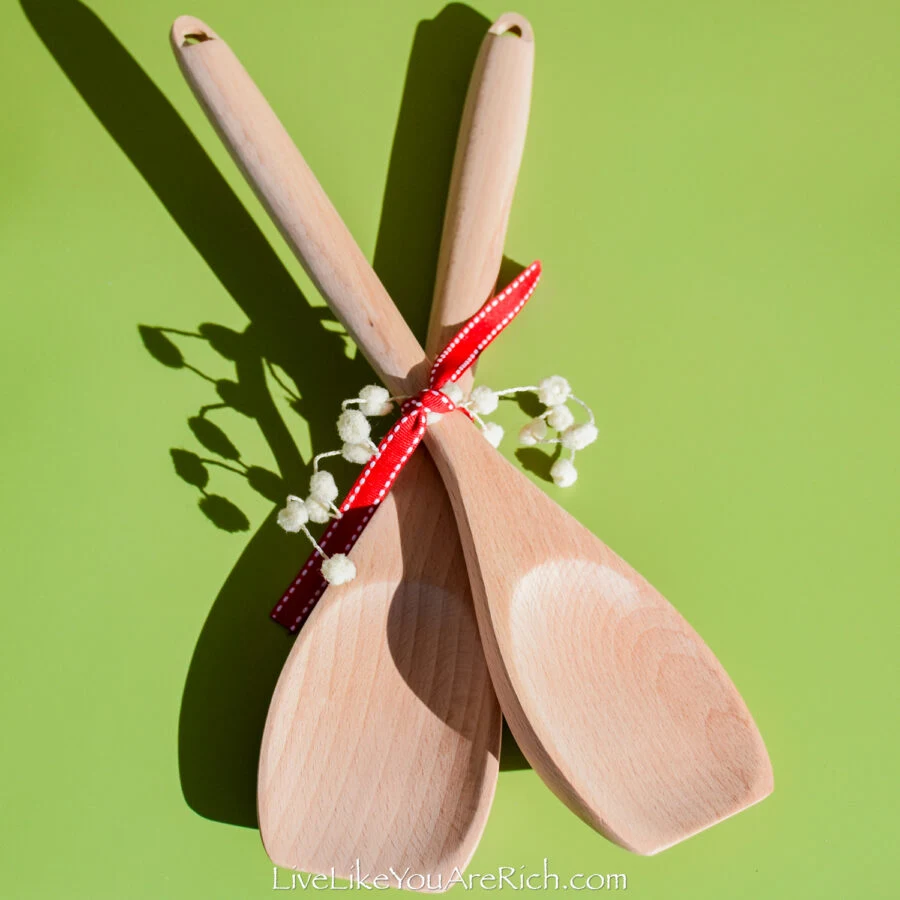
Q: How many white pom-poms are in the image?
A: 15